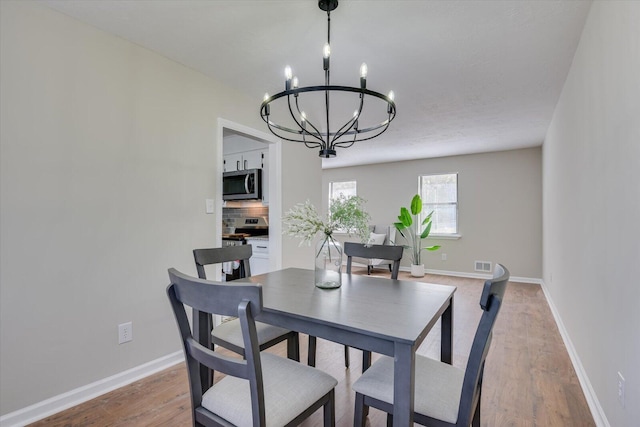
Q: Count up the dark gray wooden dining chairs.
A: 4